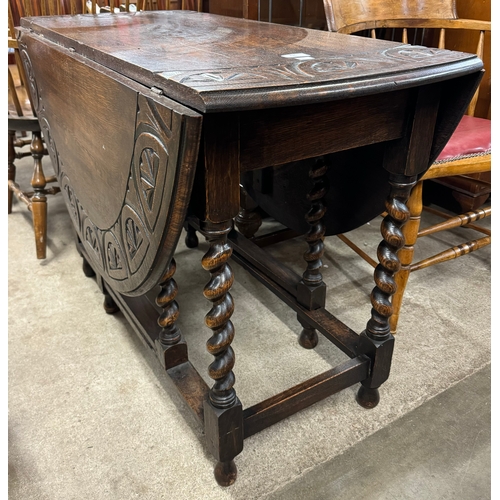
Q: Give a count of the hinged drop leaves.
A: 2